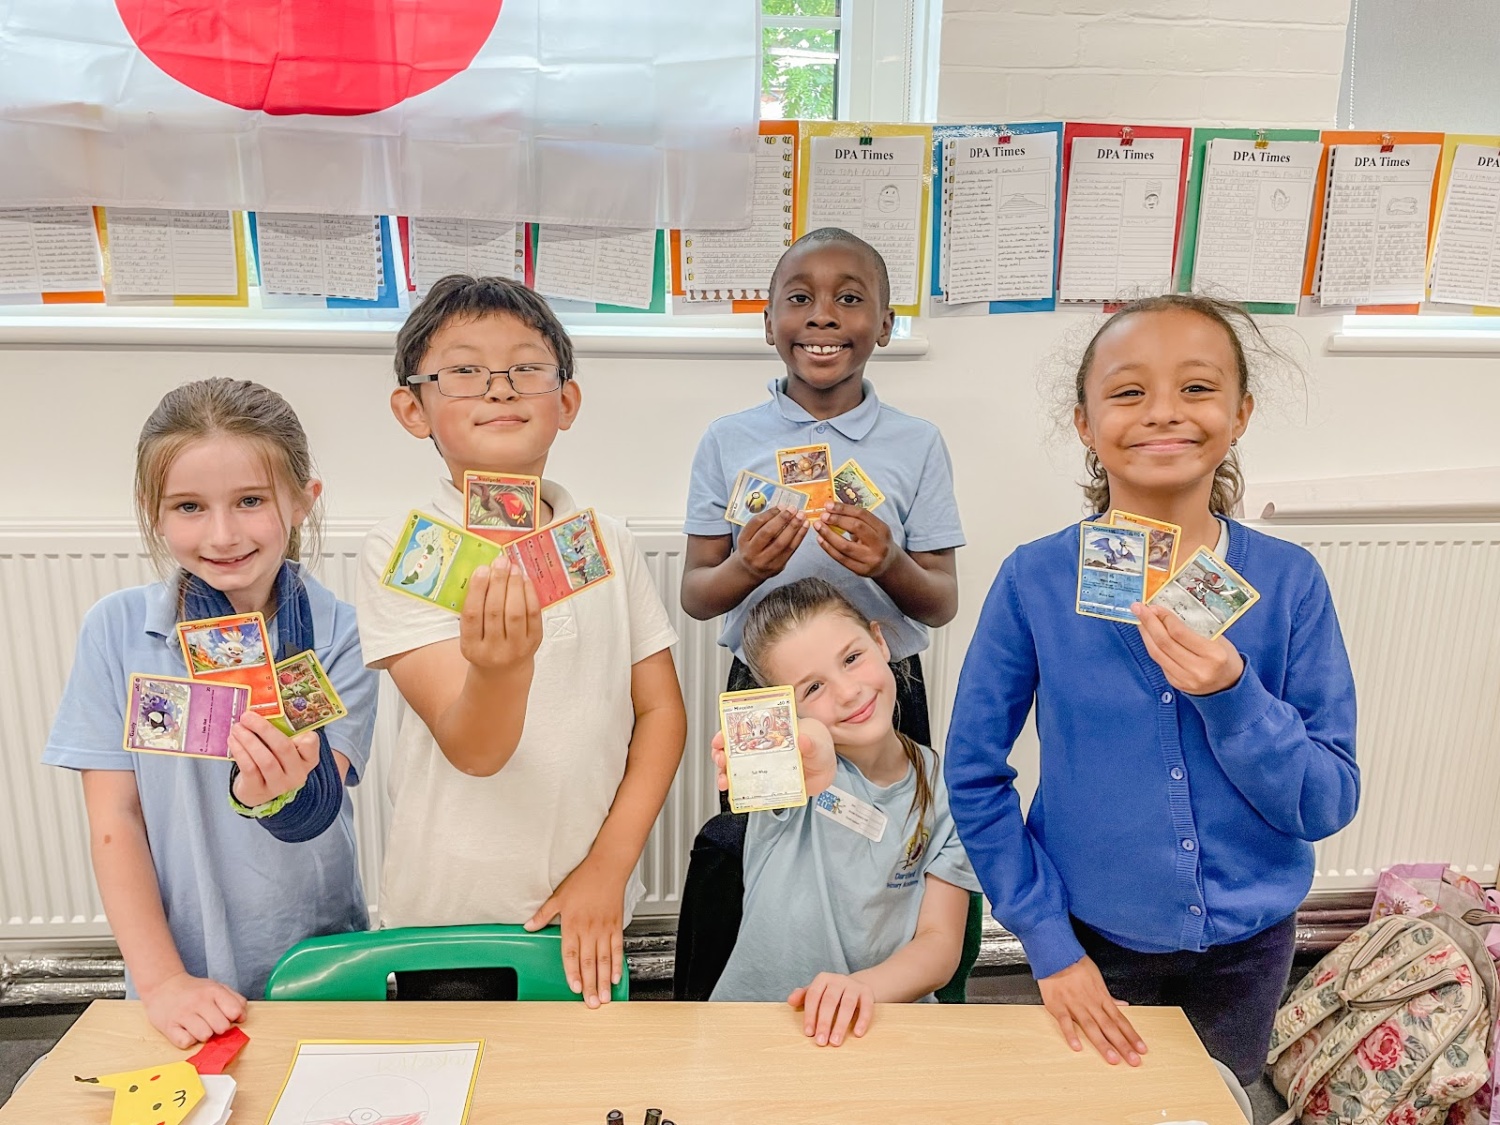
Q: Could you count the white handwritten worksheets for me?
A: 12